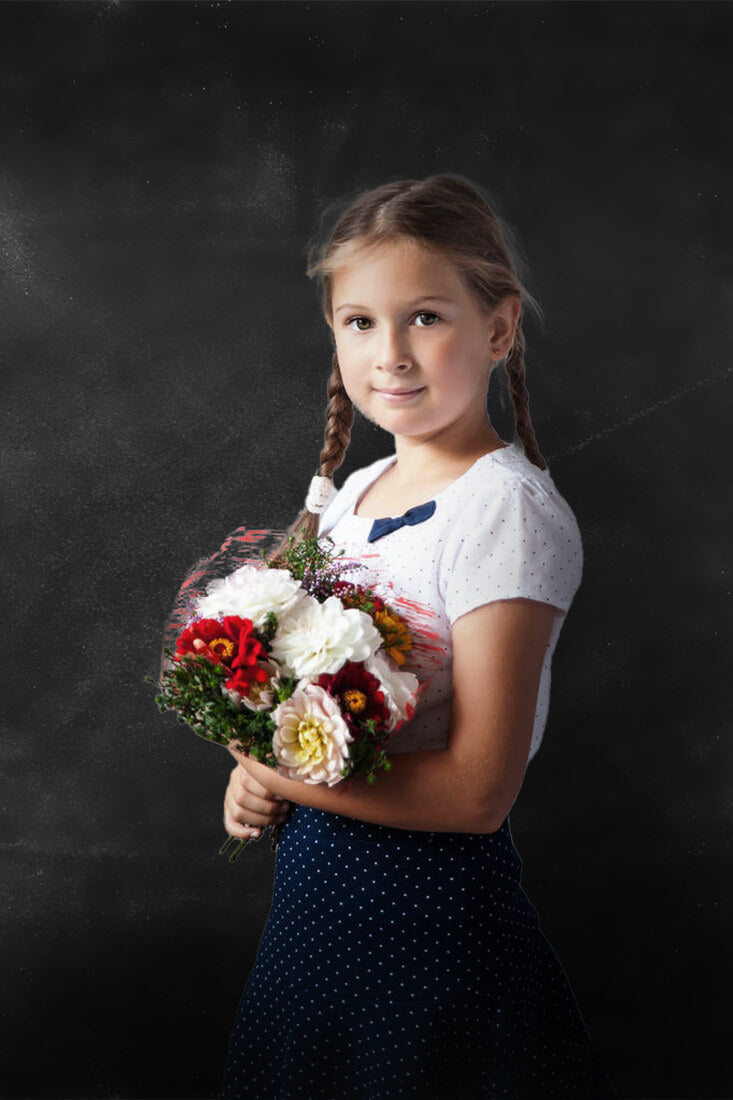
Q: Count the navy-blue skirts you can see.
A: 1